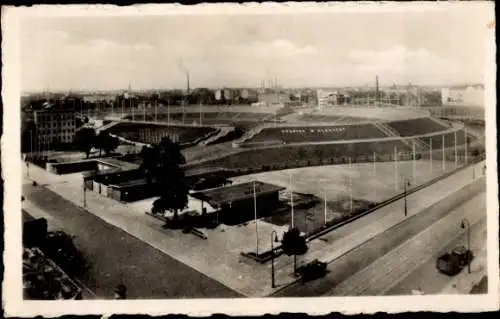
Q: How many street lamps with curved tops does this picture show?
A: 3